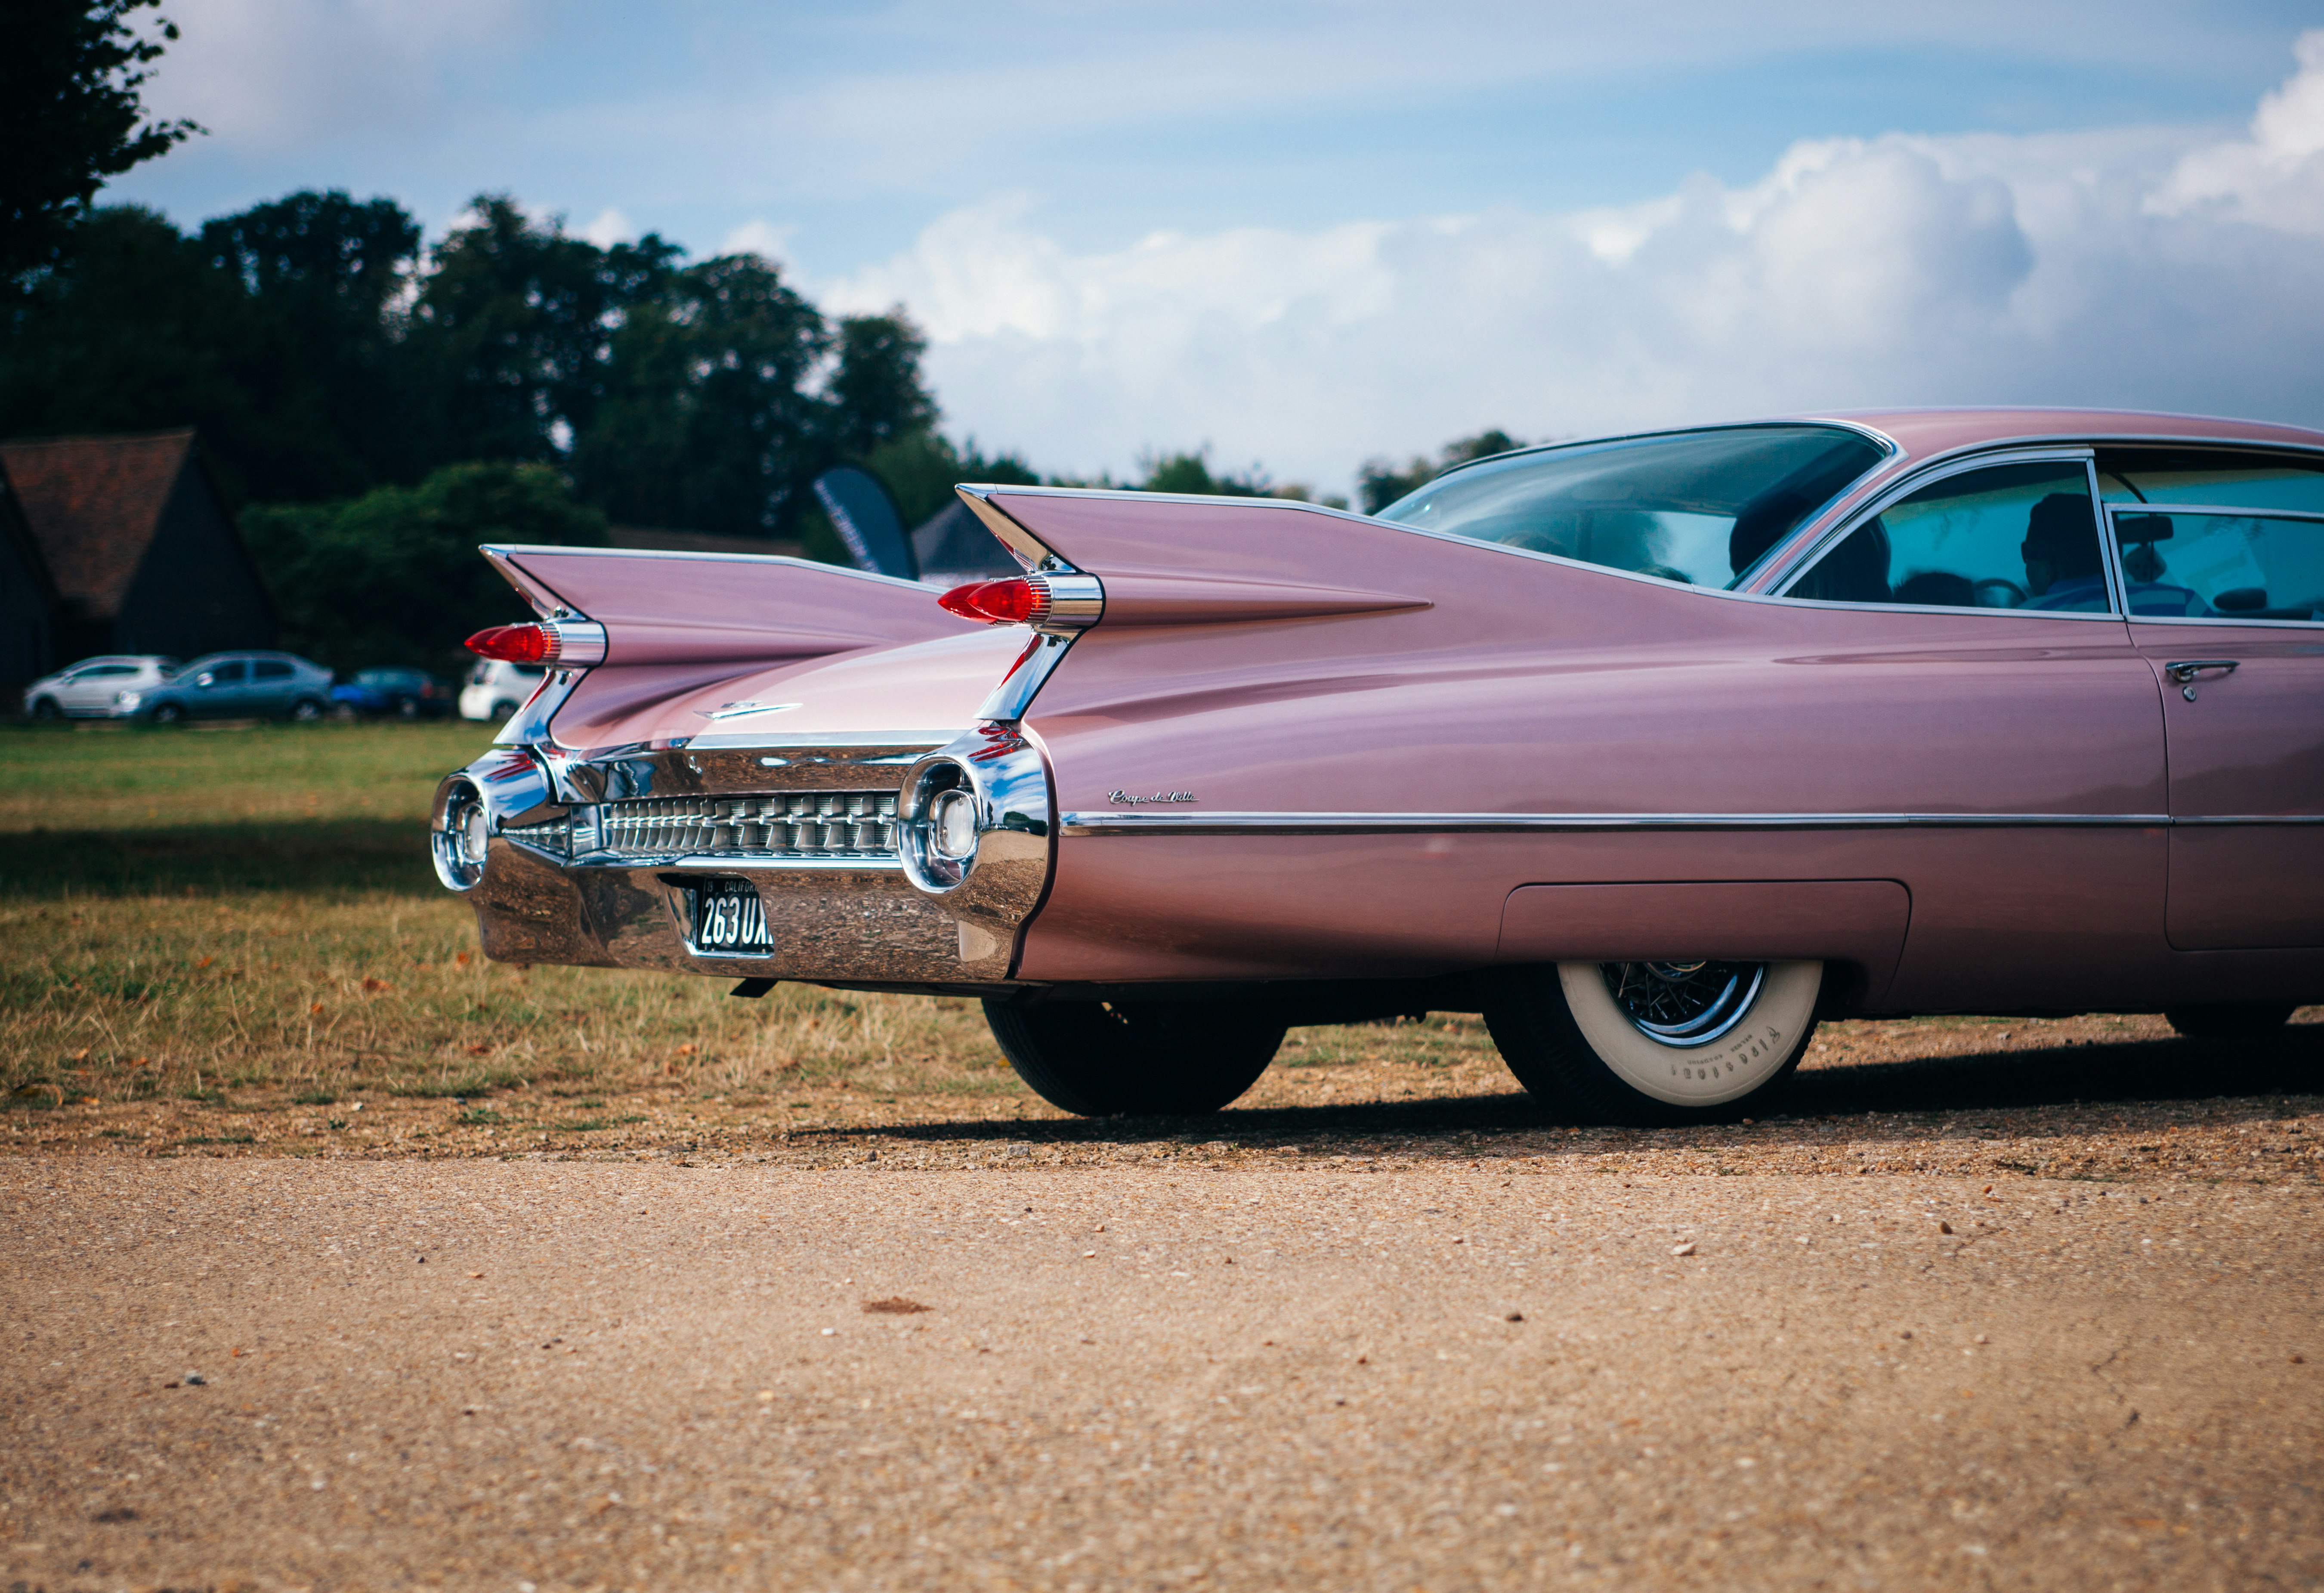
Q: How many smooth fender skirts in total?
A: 1